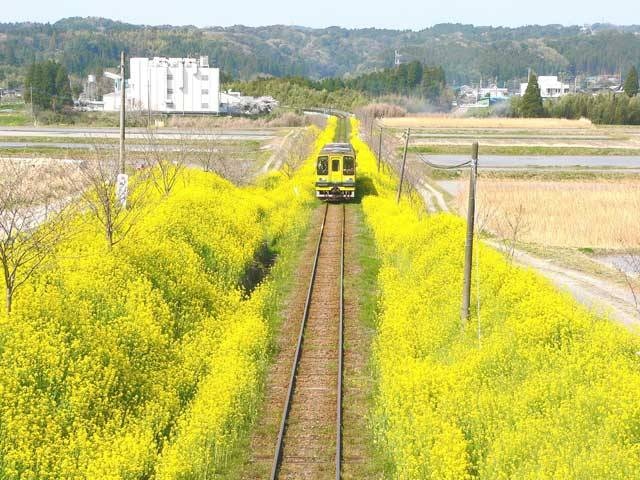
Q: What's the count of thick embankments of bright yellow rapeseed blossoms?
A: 2